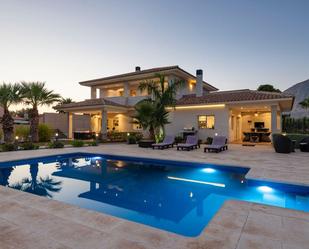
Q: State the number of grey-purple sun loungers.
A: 3